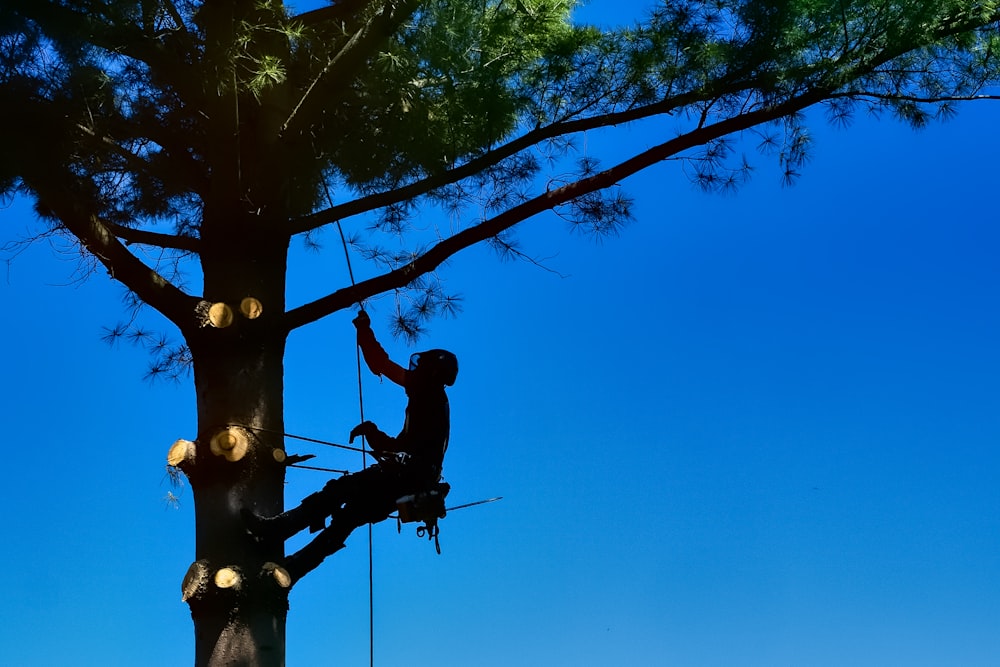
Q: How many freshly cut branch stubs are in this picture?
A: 8